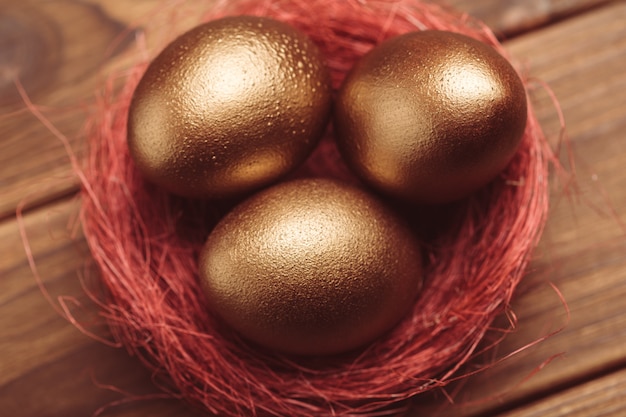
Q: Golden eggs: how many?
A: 3